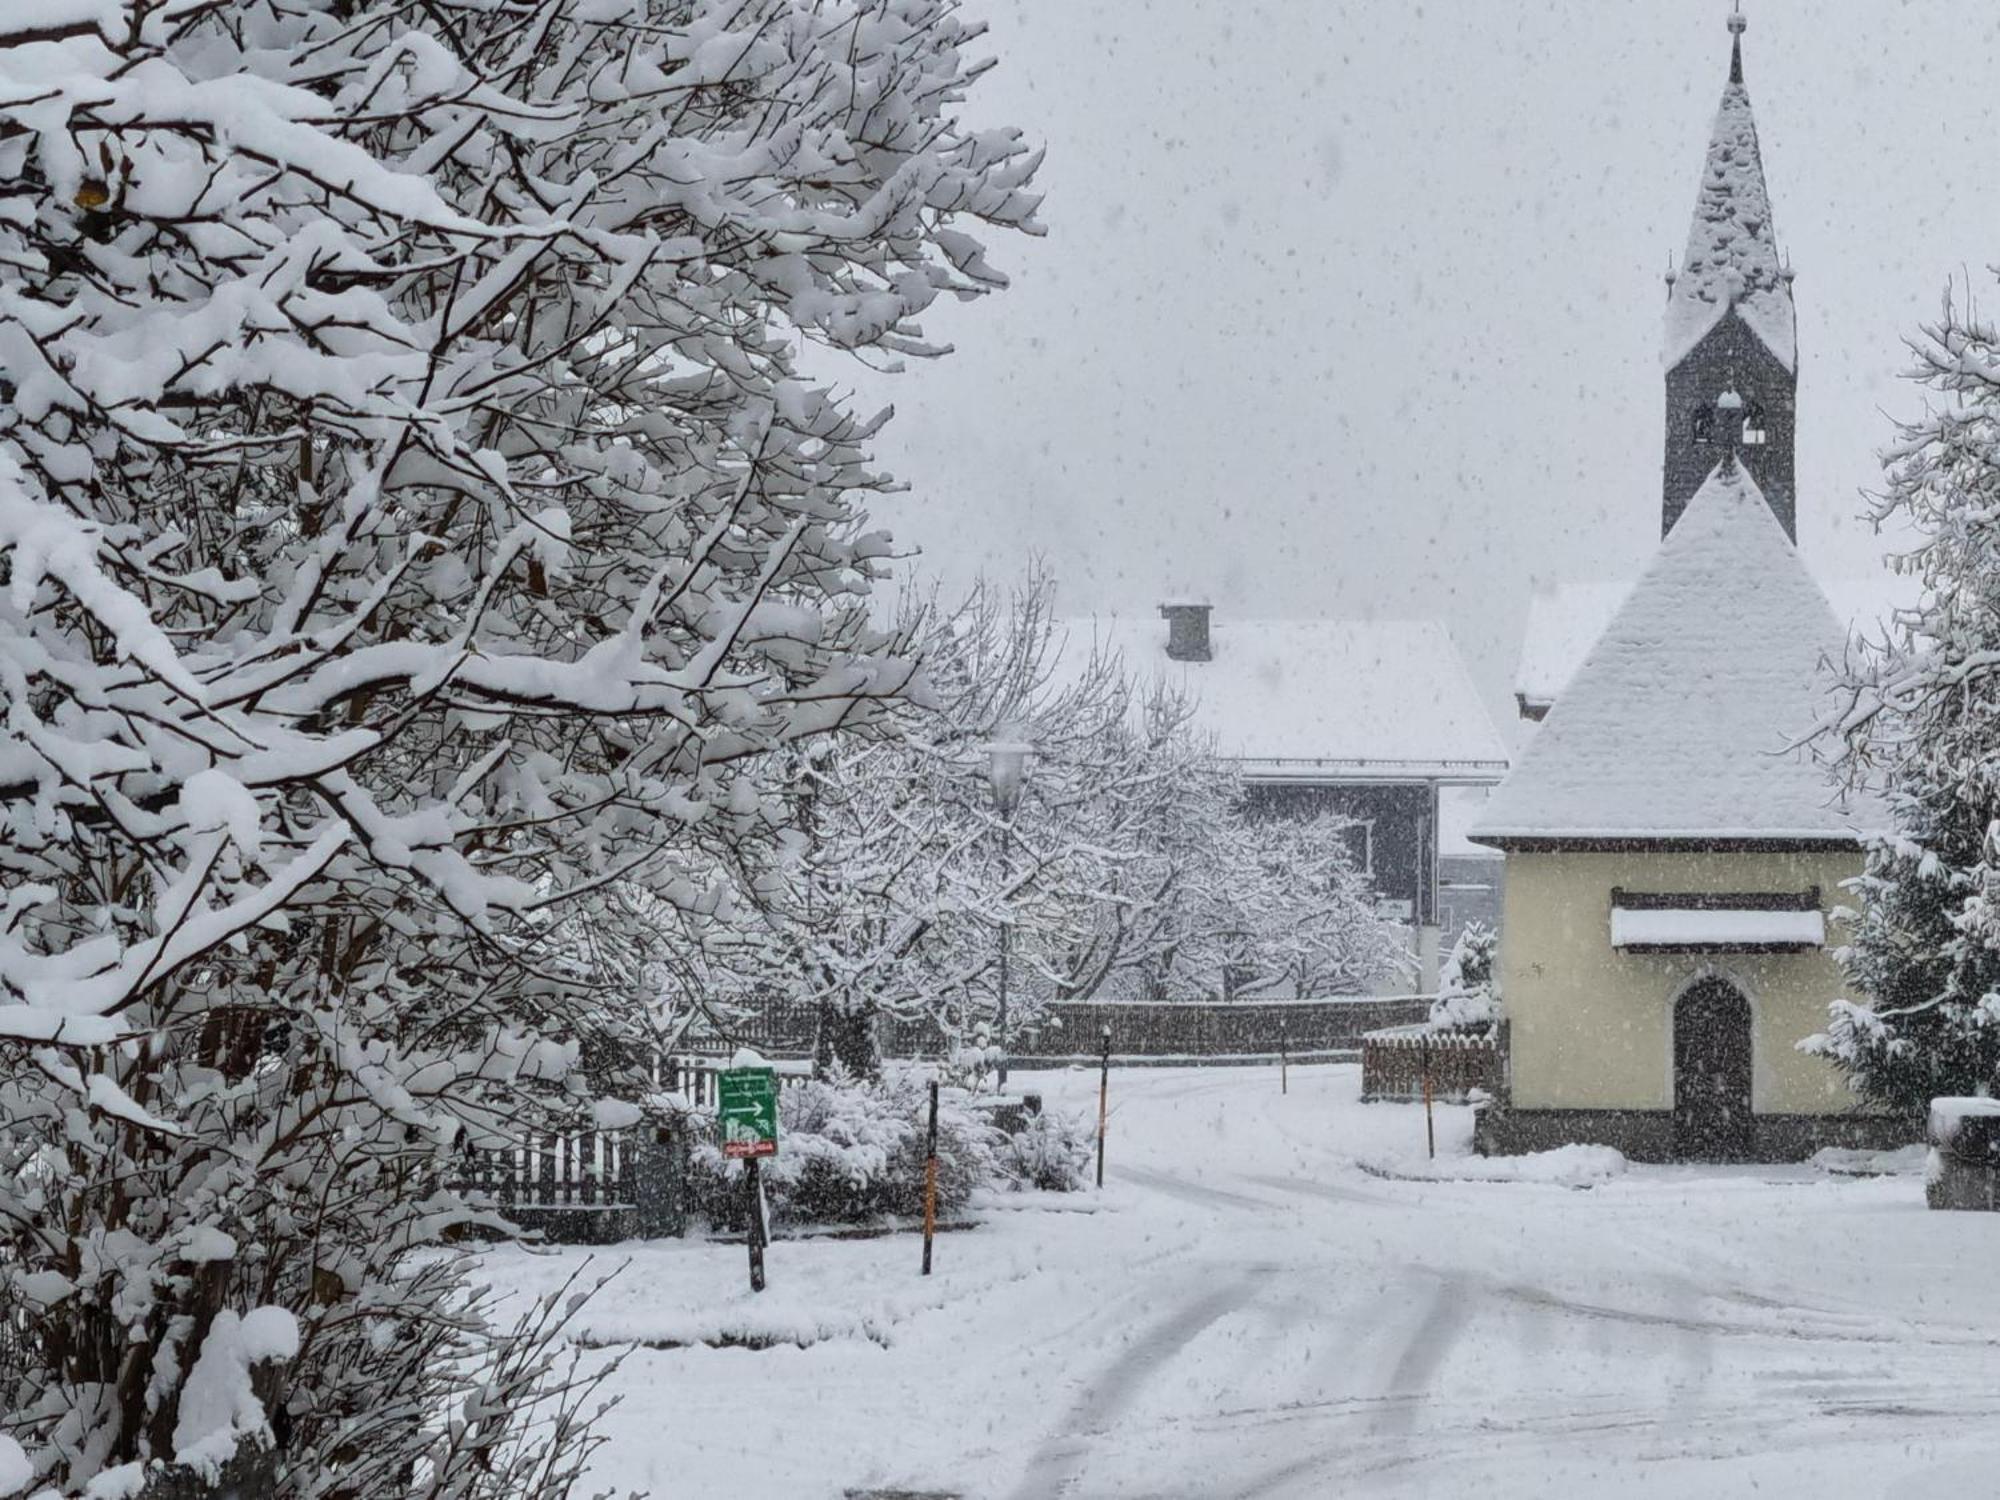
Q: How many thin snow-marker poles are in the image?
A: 4